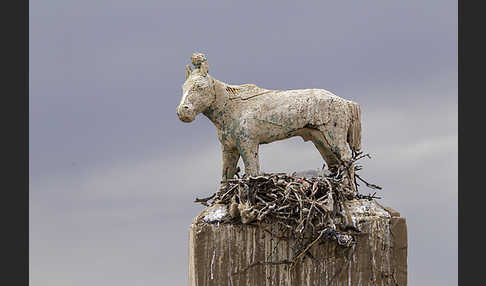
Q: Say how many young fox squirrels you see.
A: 0